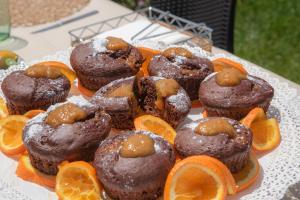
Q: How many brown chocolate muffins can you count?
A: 8